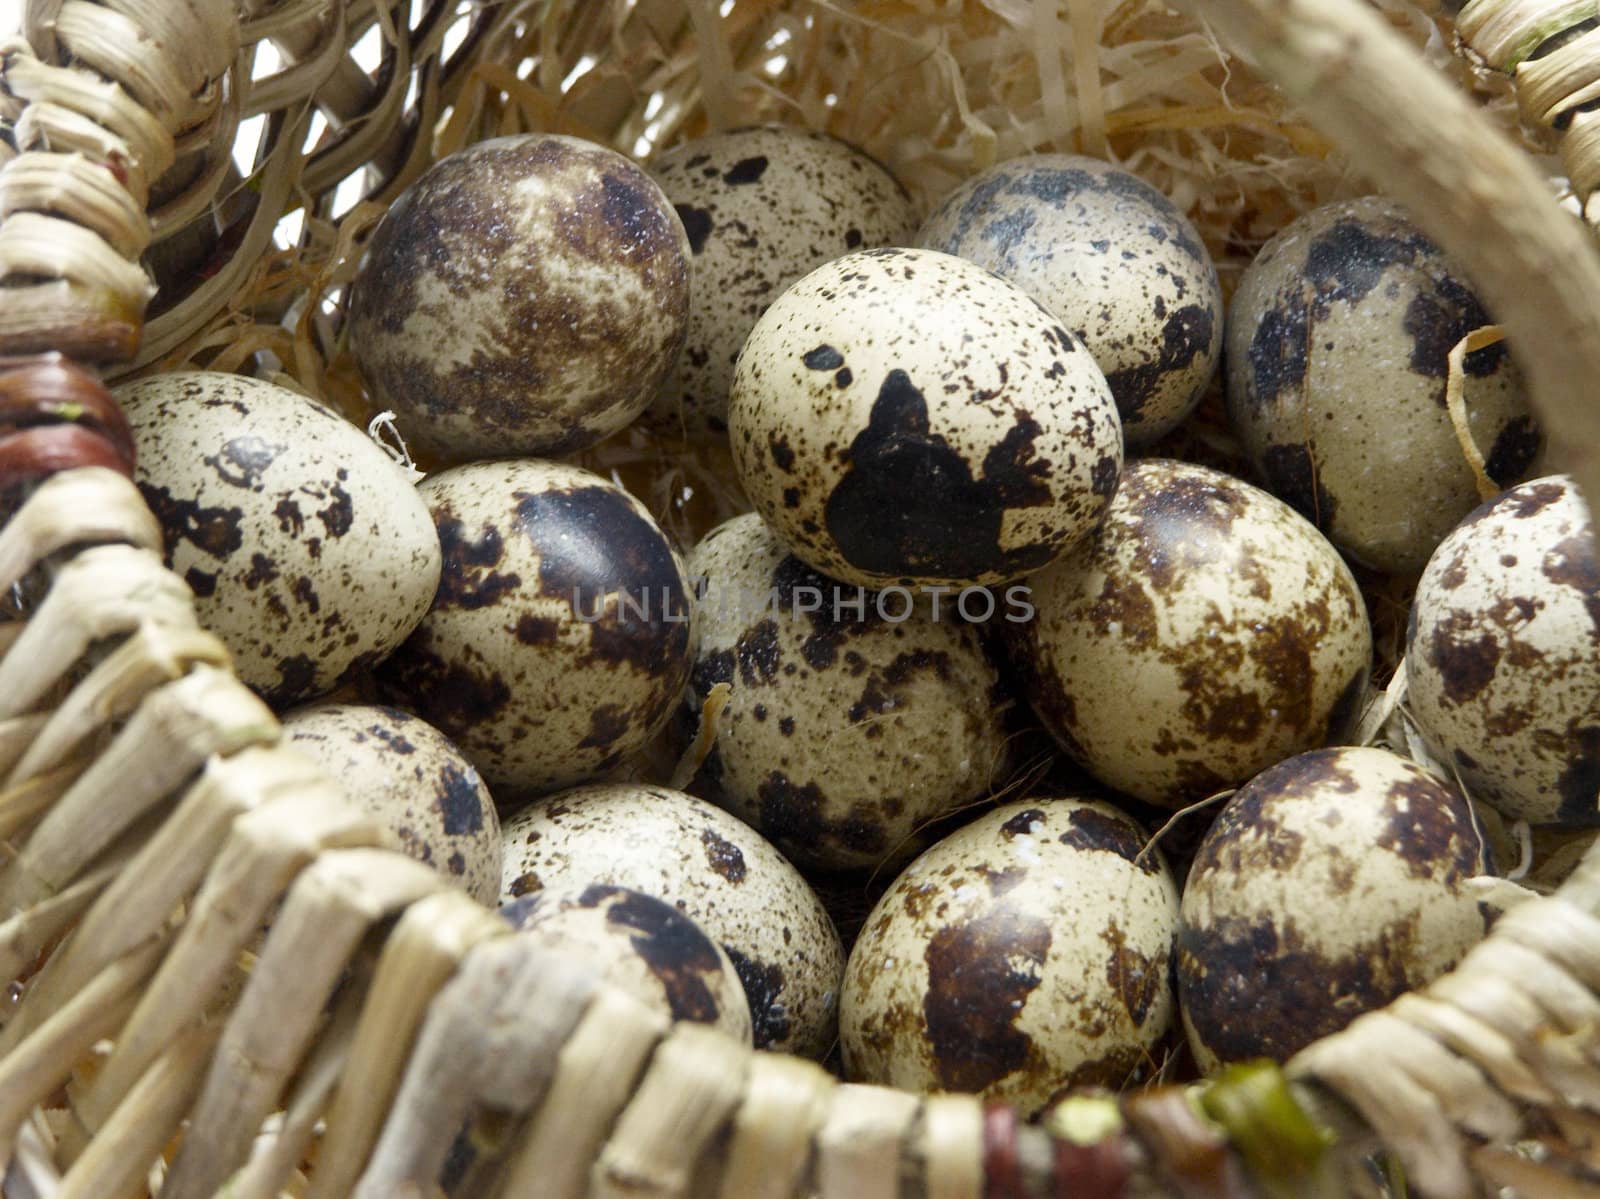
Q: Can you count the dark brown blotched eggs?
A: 15